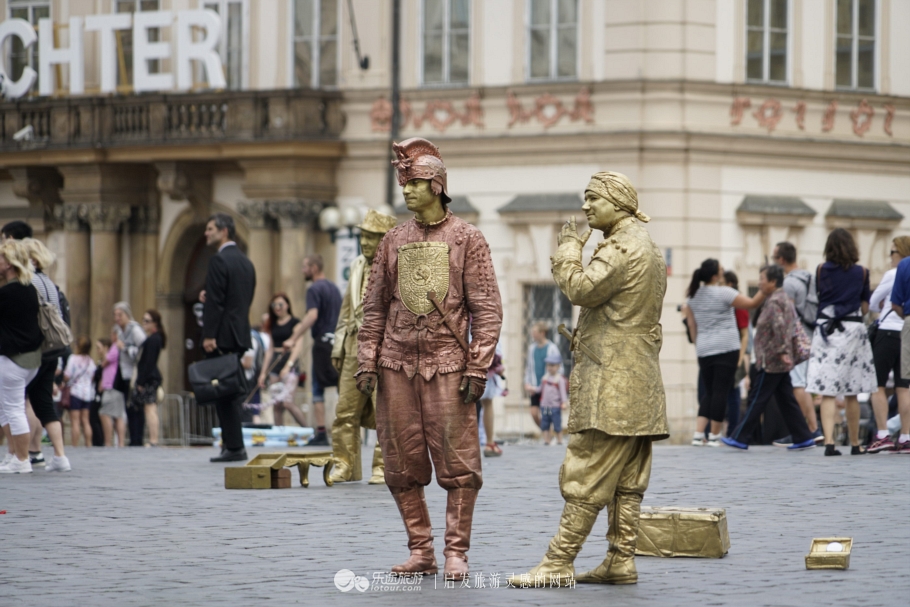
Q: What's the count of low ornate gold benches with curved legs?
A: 1